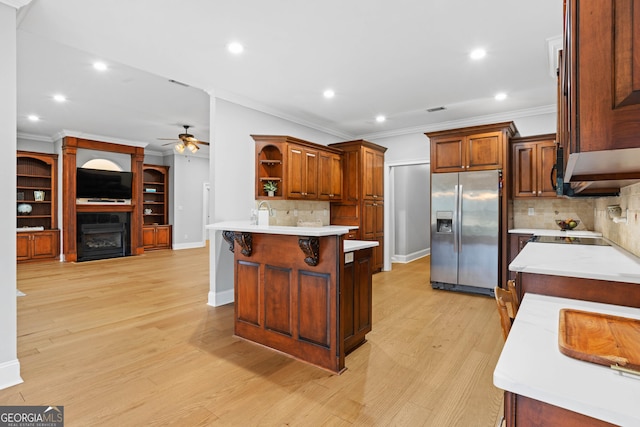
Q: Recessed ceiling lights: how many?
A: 8